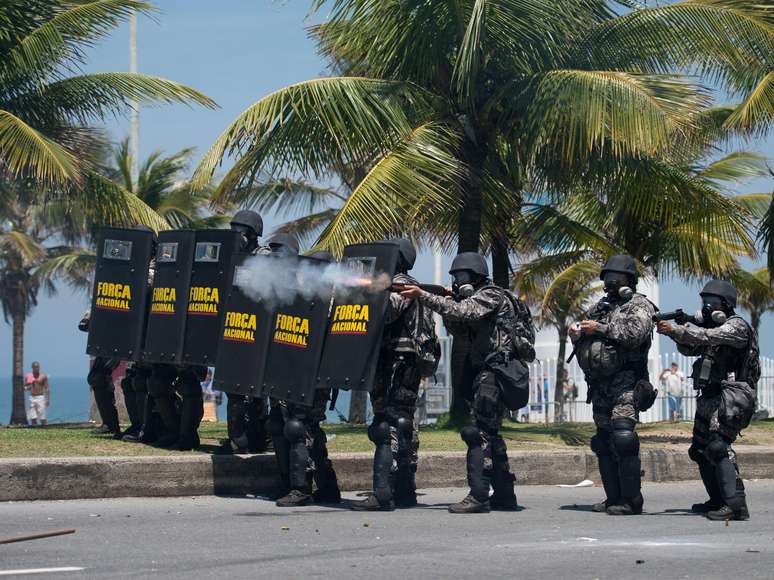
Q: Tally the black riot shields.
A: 6